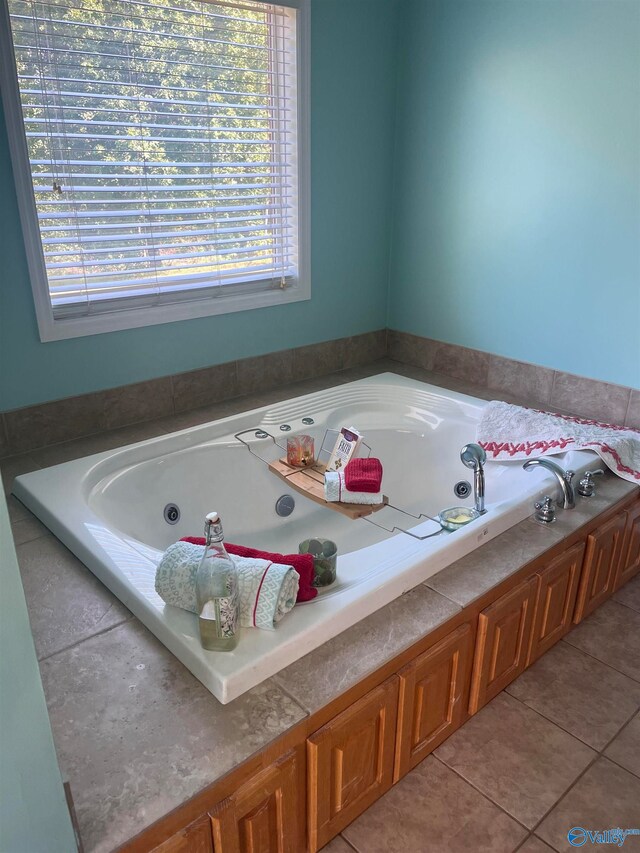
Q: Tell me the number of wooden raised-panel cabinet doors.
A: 8